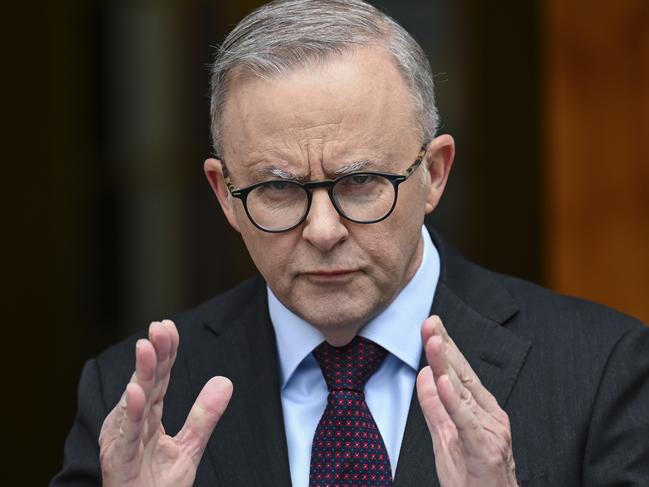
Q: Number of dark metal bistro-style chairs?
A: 0